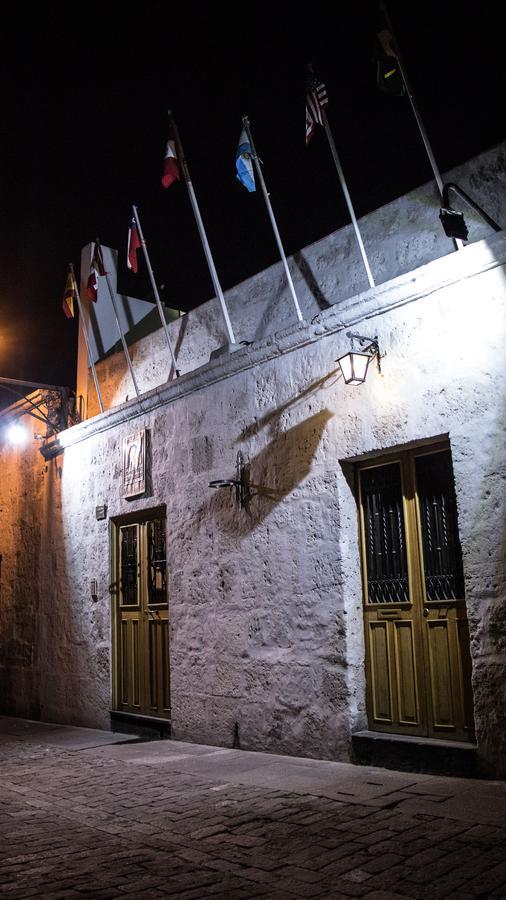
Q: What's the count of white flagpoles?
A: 7